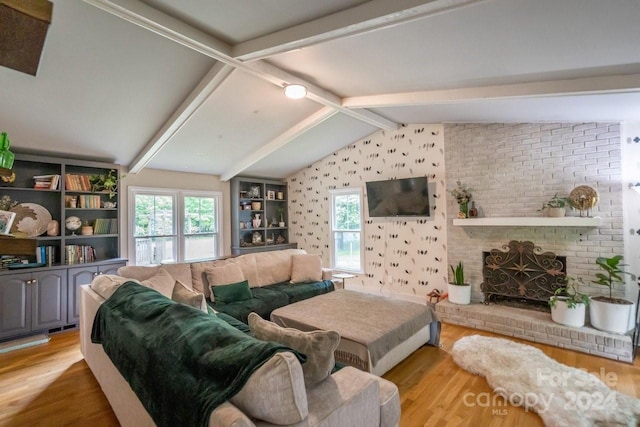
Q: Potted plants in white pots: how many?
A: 3